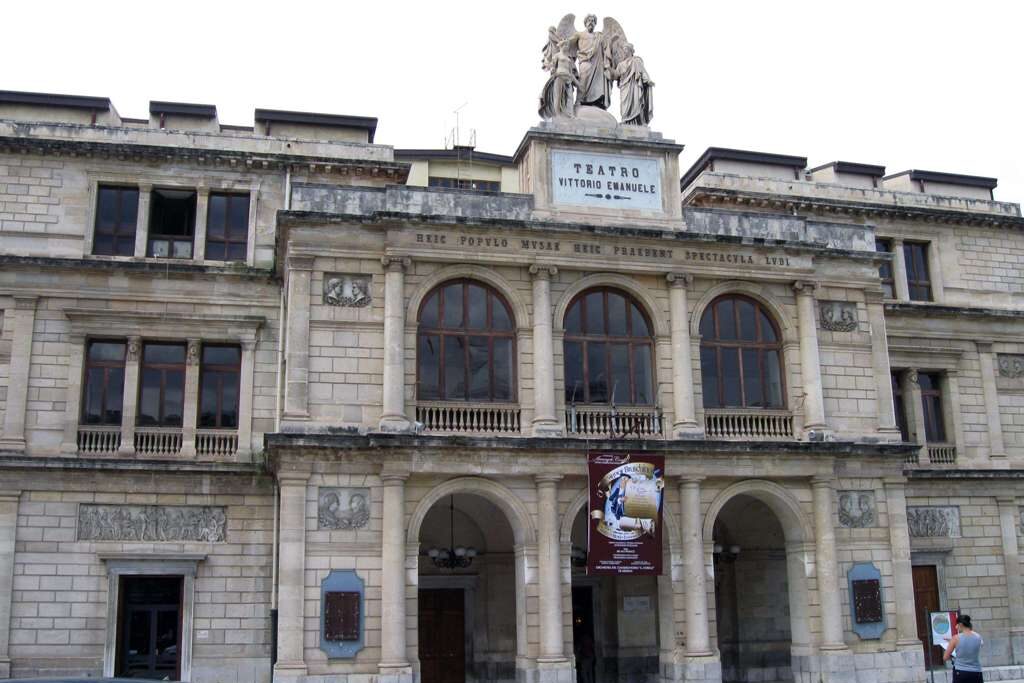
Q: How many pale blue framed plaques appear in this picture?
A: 2